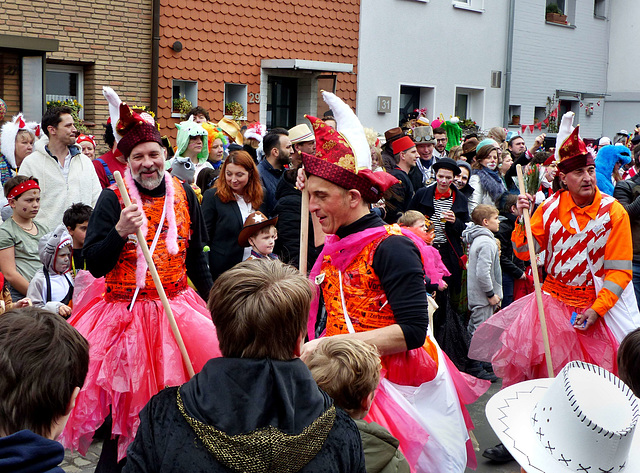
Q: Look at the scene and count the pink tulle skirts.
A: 3